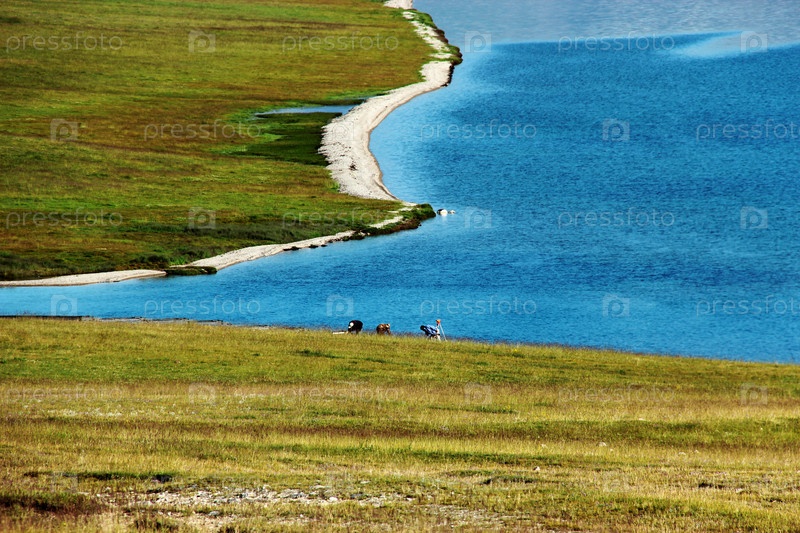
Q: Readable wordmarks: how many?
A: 15